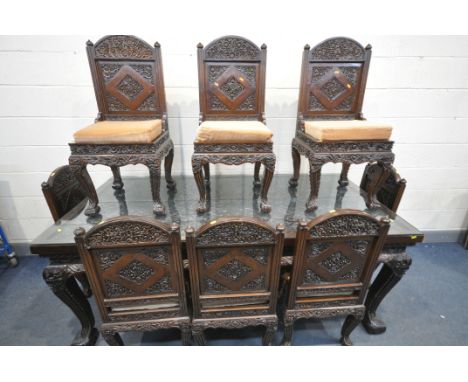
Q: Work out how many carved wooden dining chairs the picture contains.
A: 8